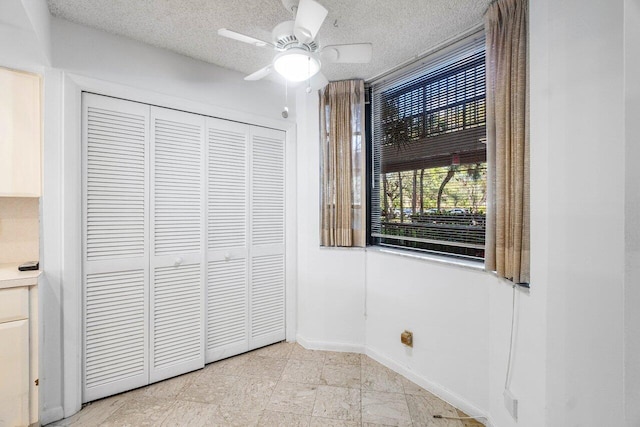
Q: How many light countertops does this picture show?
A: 1